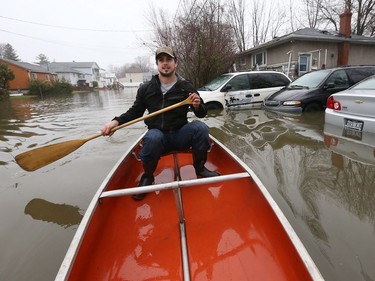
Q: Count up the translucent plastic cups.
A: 0